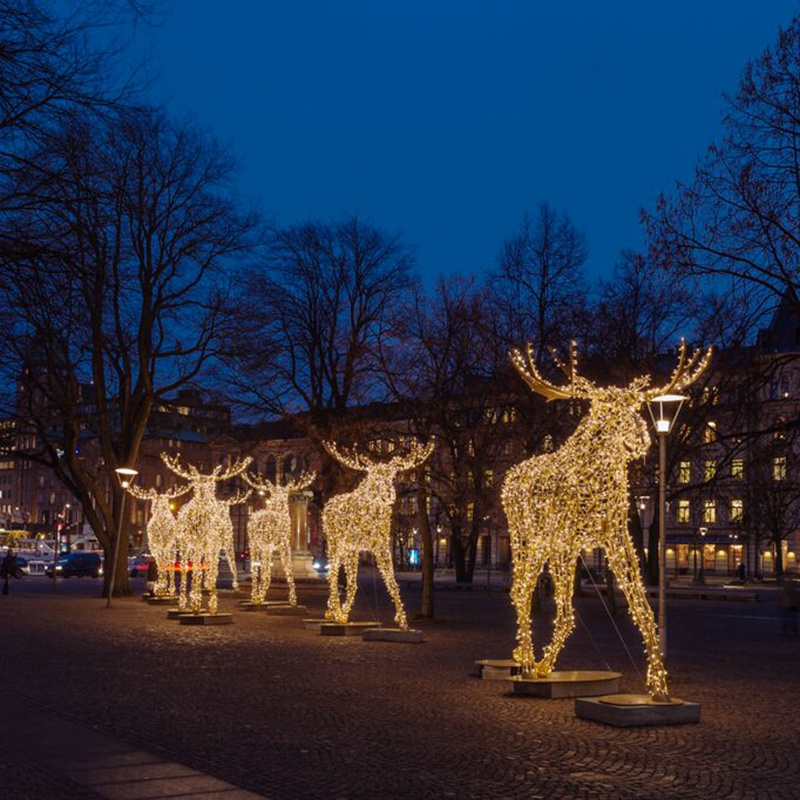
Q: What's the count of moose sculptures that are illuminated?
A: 6